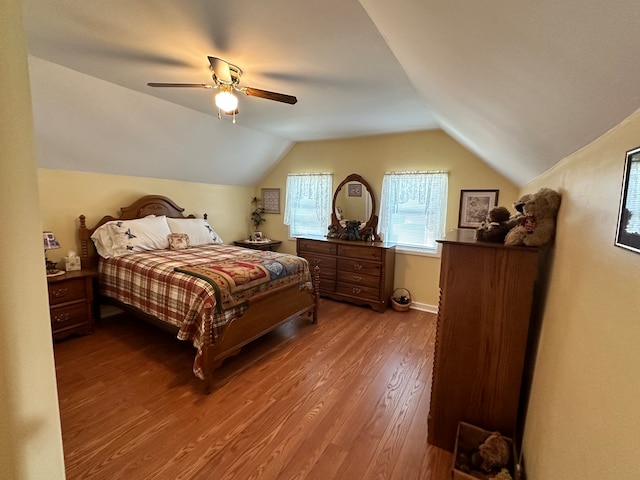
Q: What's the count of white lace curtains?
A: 2